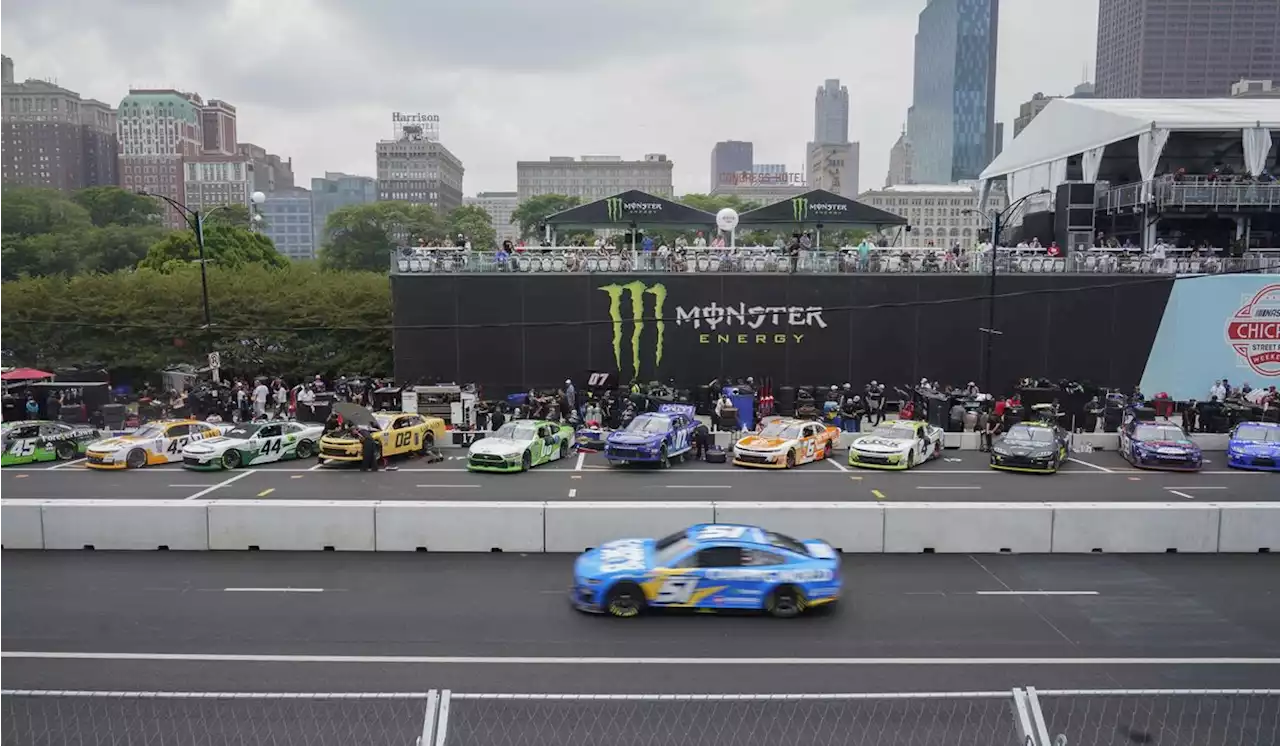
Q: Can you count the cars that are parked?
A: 11